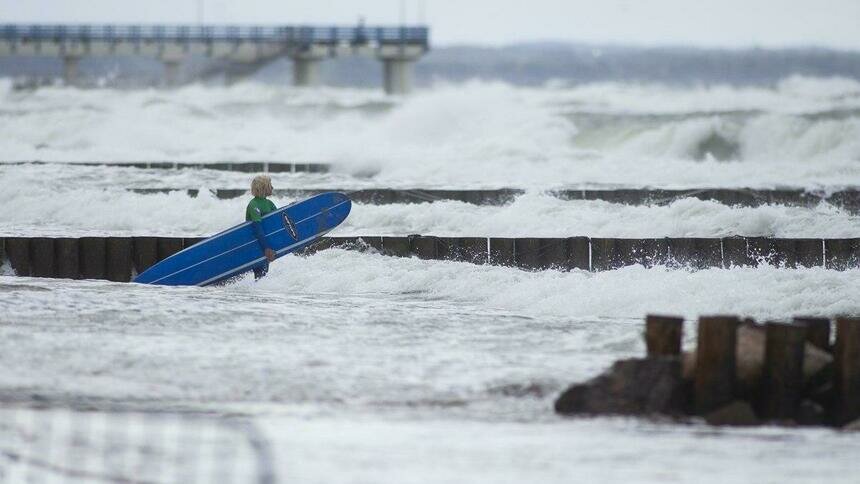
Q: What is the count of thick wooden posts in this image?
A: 5